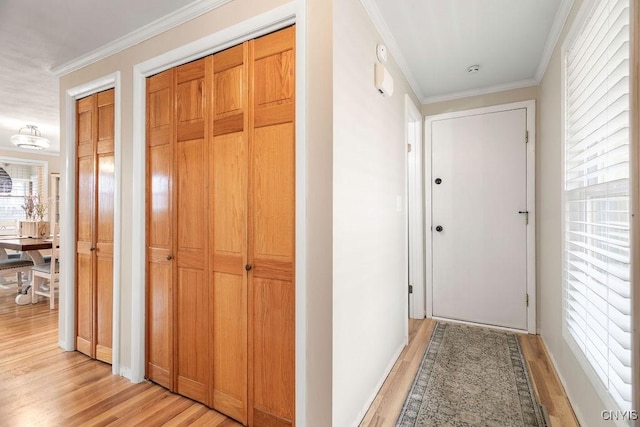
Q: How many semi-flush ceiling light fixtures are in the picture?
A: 1